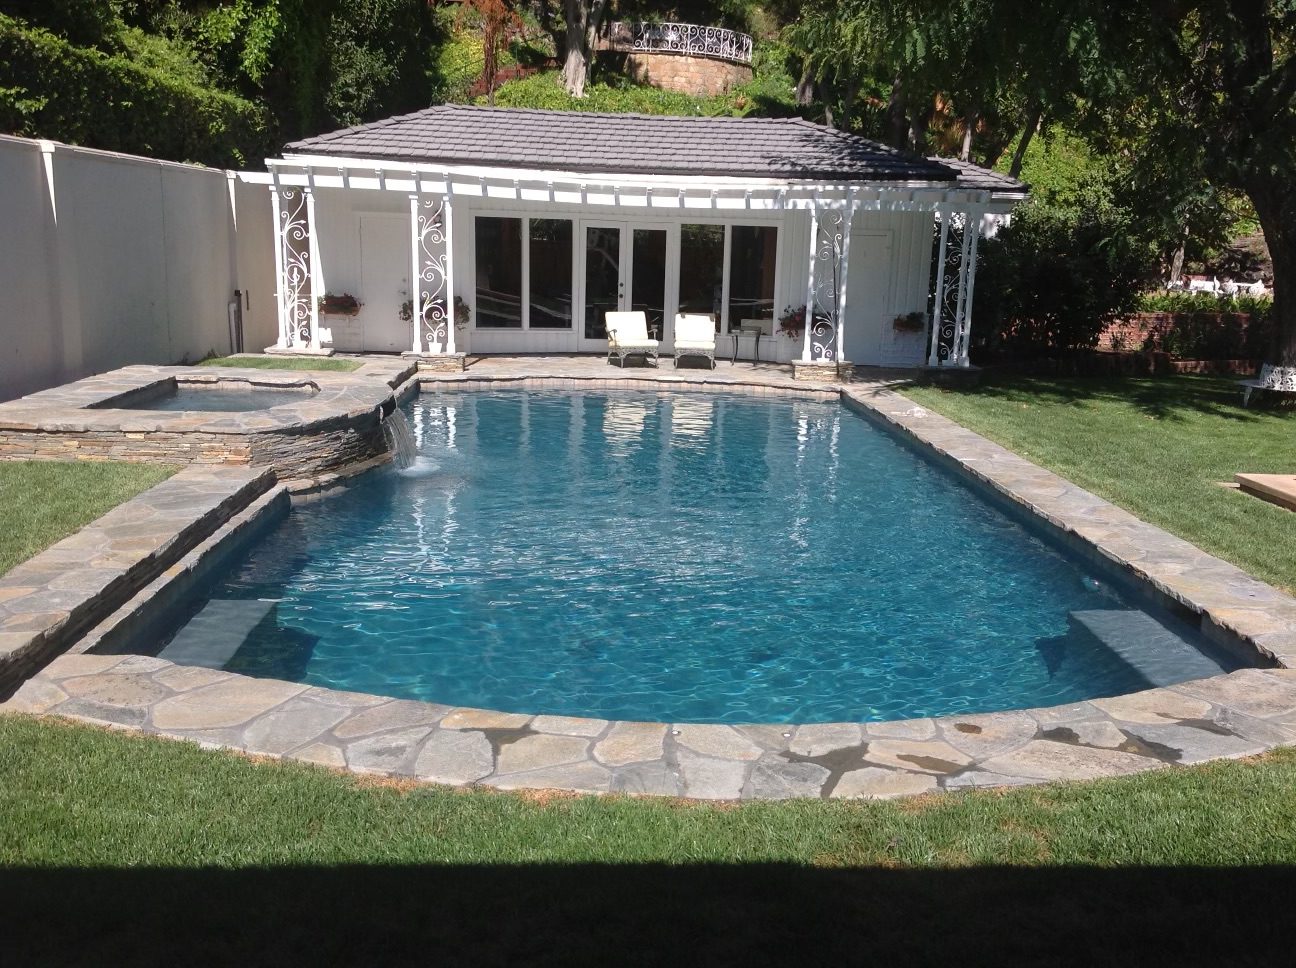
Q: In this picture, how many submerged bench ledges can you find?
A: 2